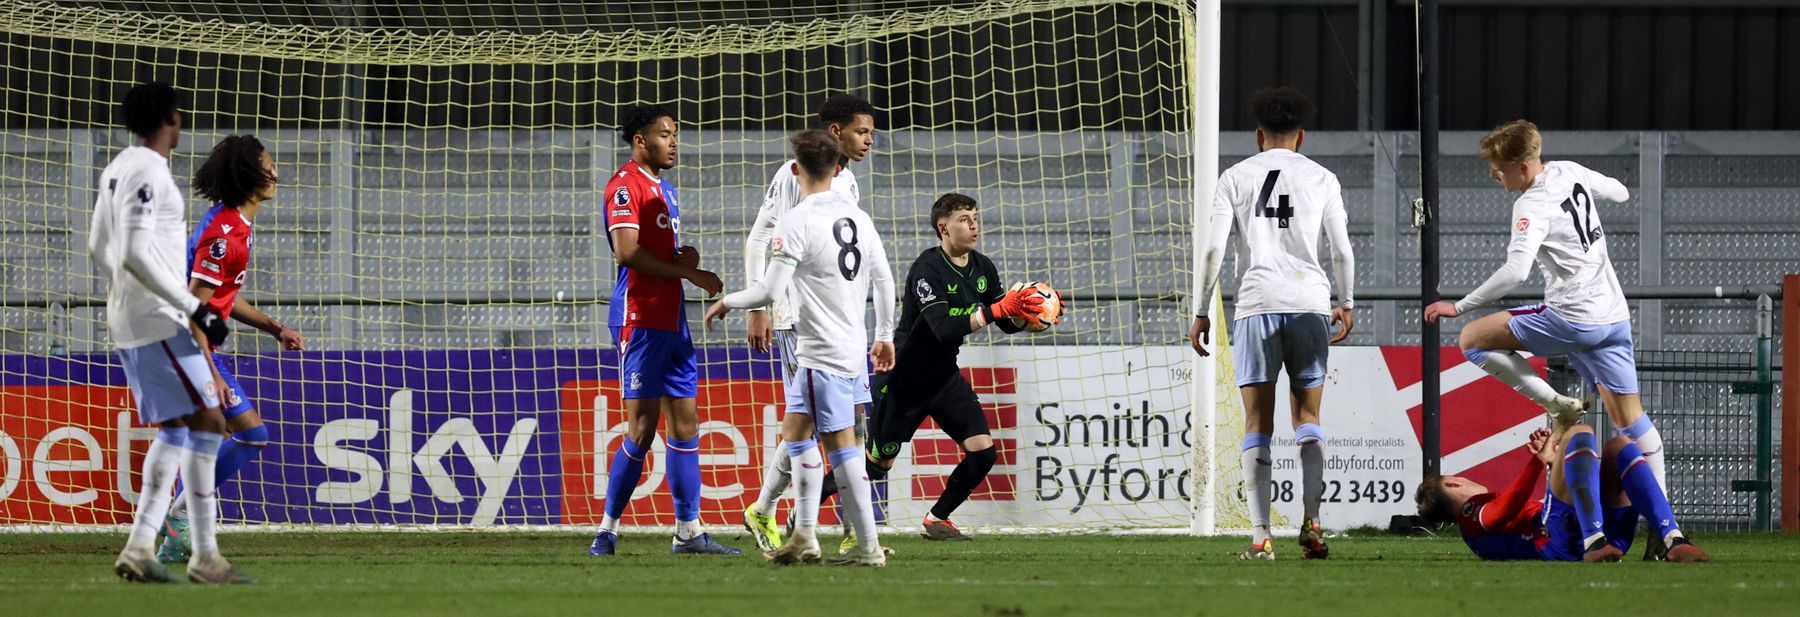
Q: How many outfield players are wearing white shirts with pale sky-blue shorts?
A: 5